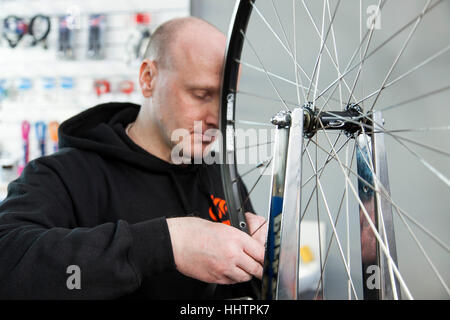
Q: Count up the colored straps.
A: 3